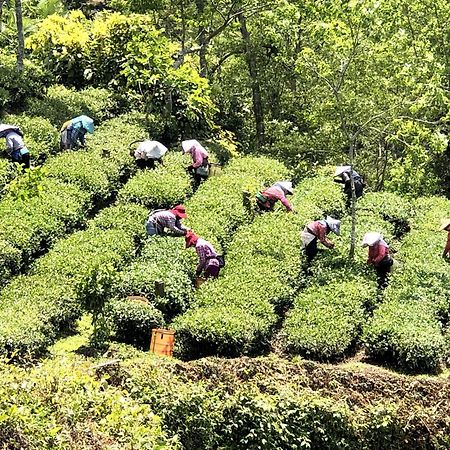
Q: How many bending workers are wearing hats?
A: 11